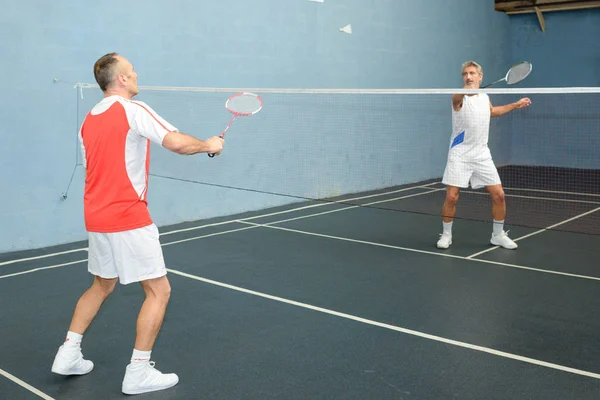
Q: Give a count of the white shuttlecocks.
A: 1